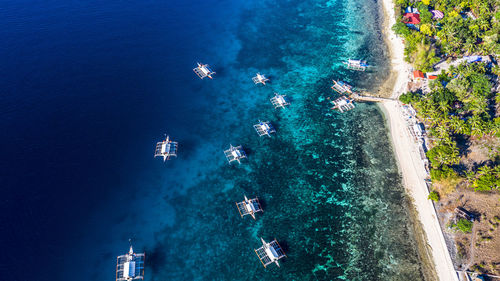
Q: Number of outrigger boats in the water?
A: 12